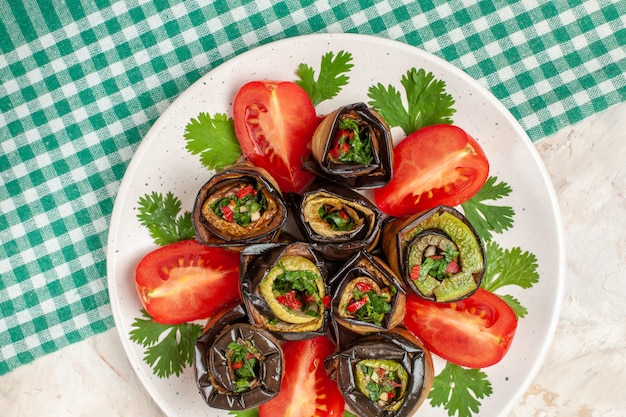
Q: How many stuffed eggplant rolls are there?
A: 8